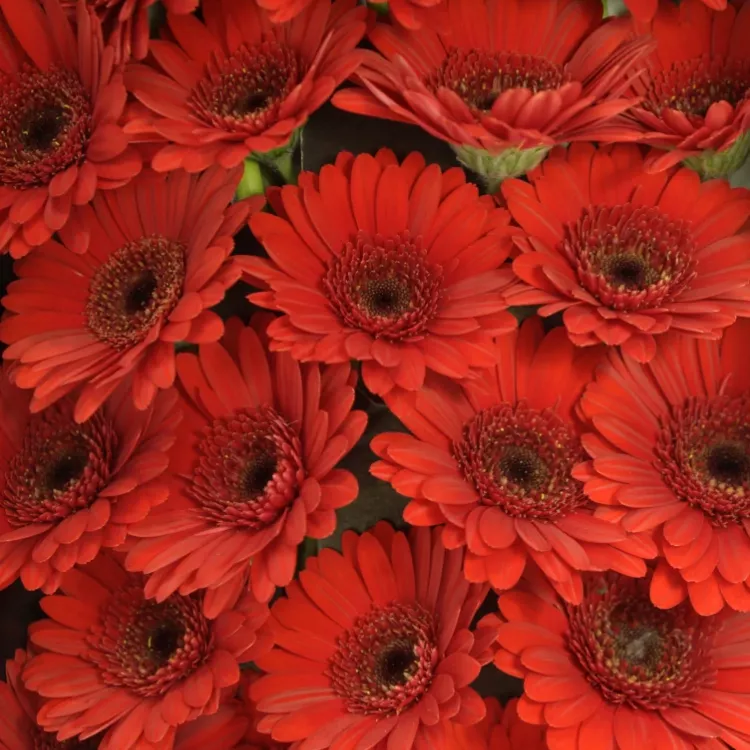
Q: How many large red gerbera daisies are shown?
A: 14